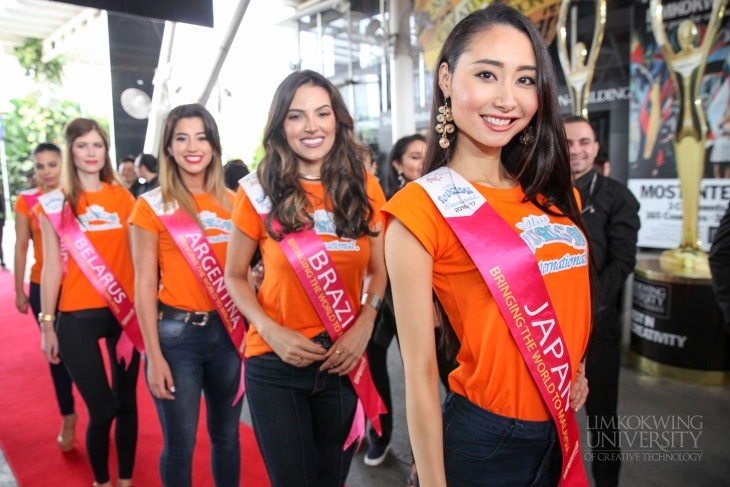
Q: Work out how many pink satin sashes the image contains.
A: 5